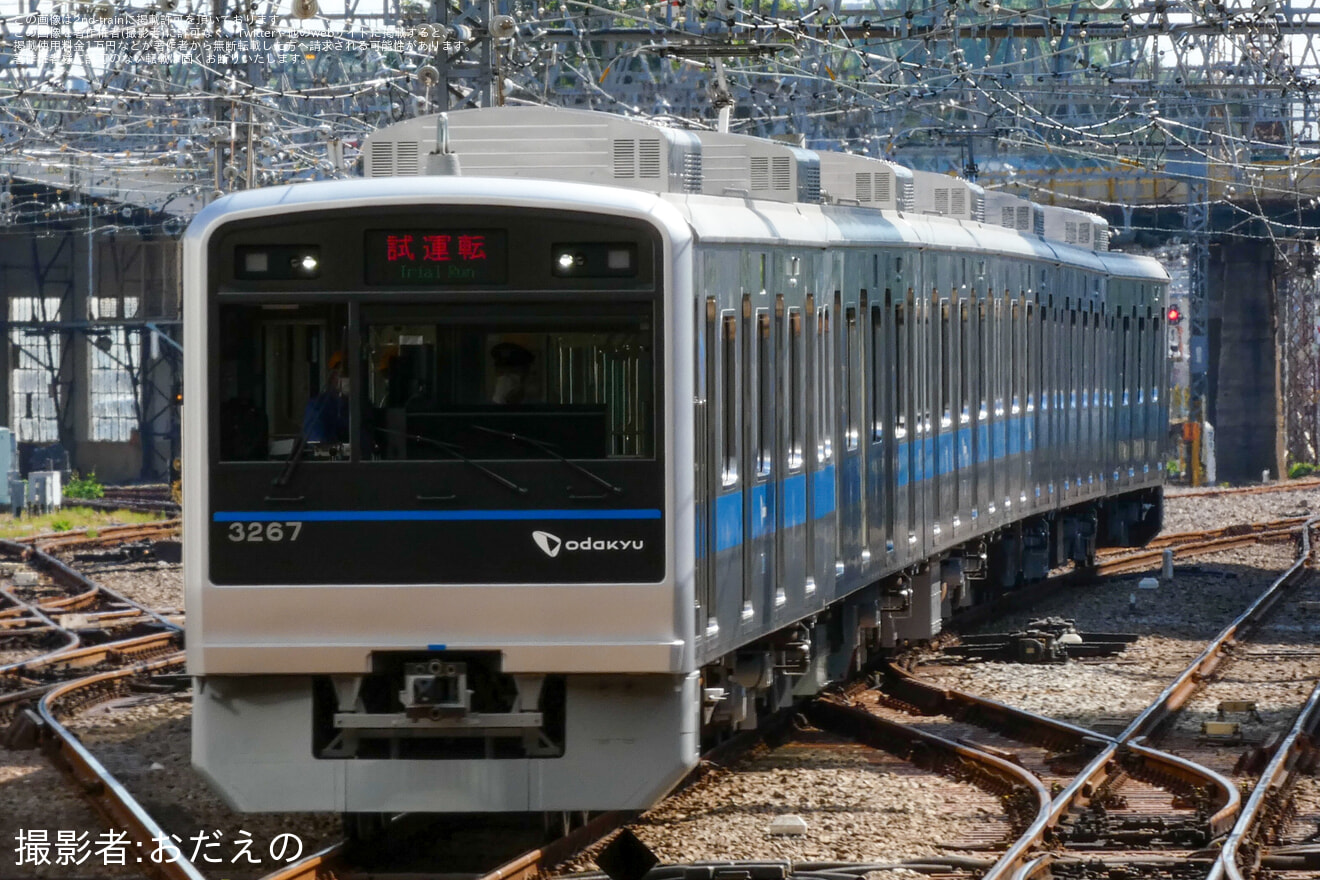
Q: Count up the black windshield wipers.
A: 3